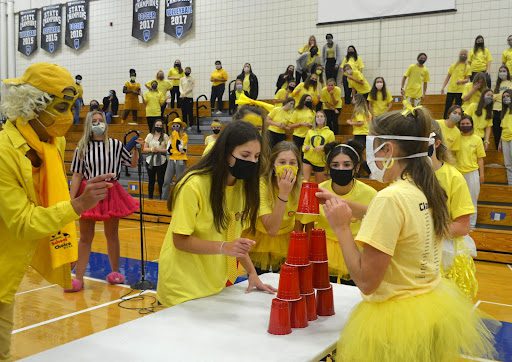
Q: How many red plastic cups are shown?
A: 10